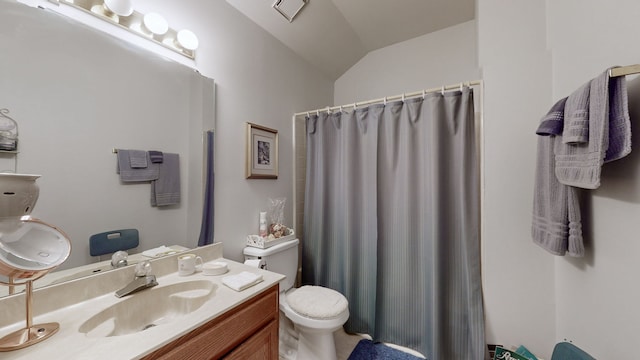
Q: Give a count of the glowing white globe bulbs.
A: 3